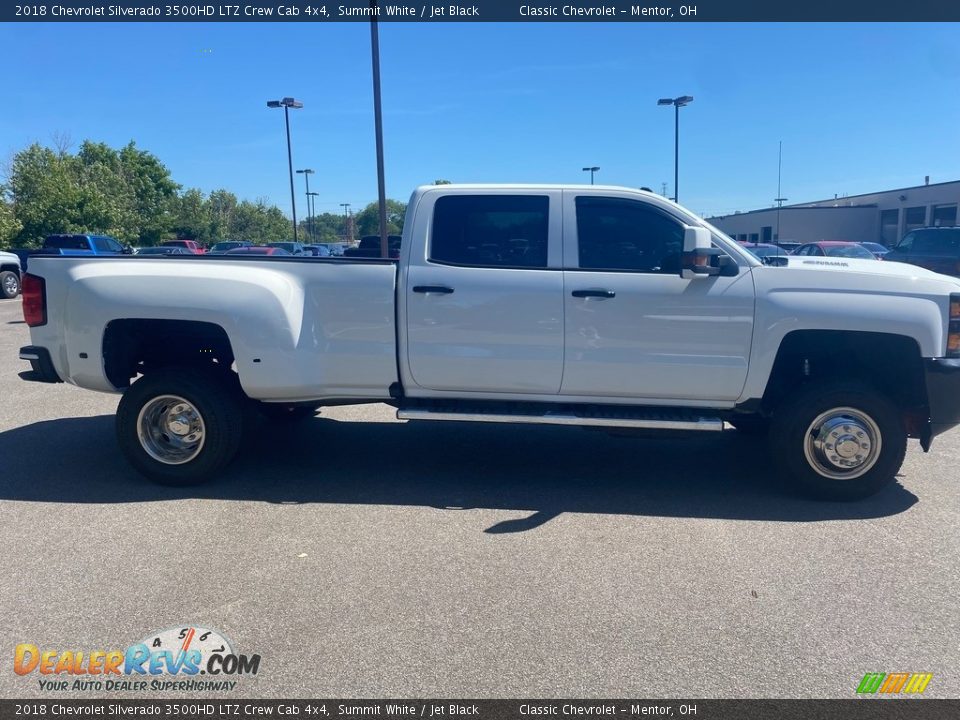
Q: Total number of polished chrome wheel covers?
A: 2